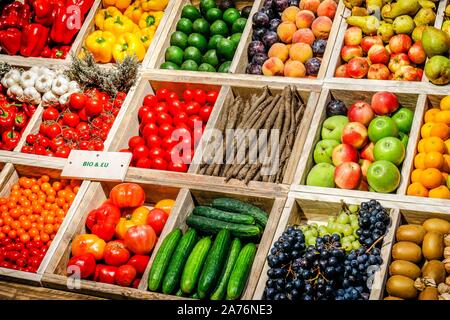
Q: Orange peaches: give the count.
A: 11